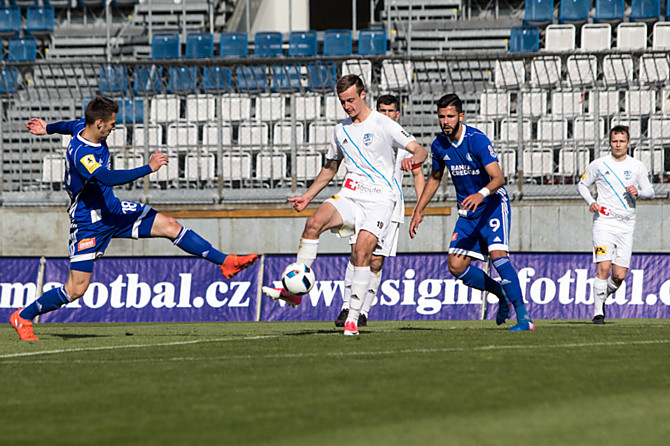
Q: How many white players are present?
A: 3